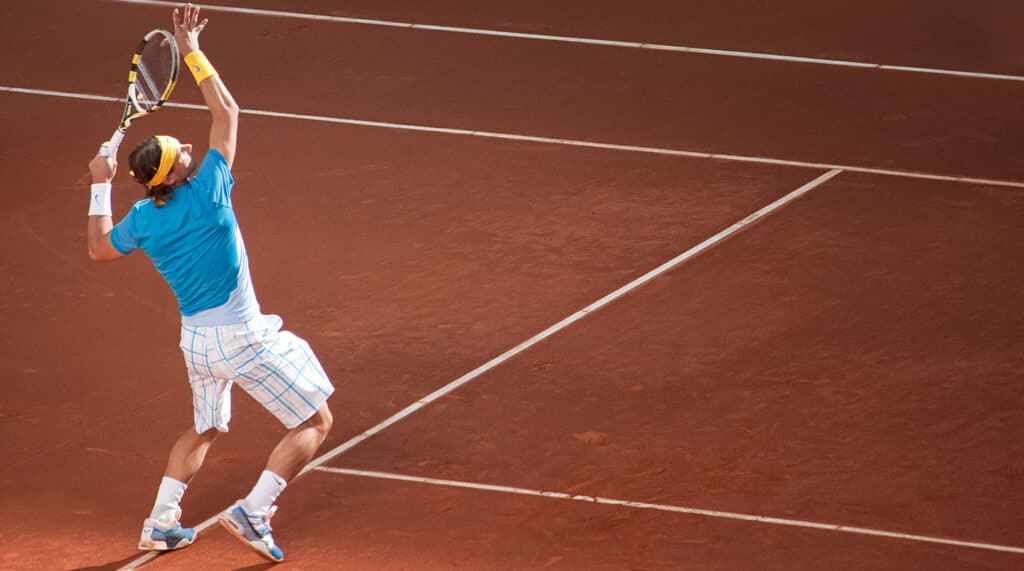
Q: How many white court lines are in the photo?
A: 4